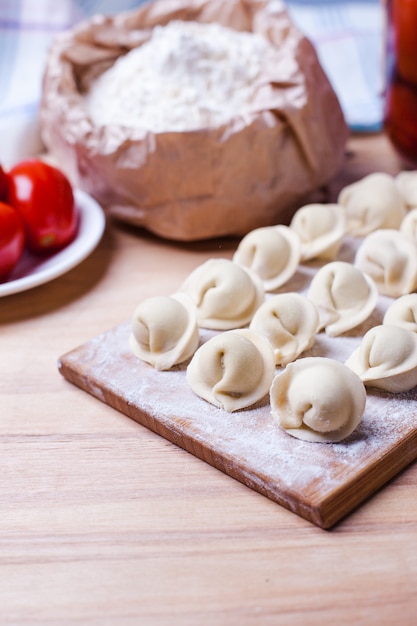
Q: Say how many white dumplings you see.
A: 14